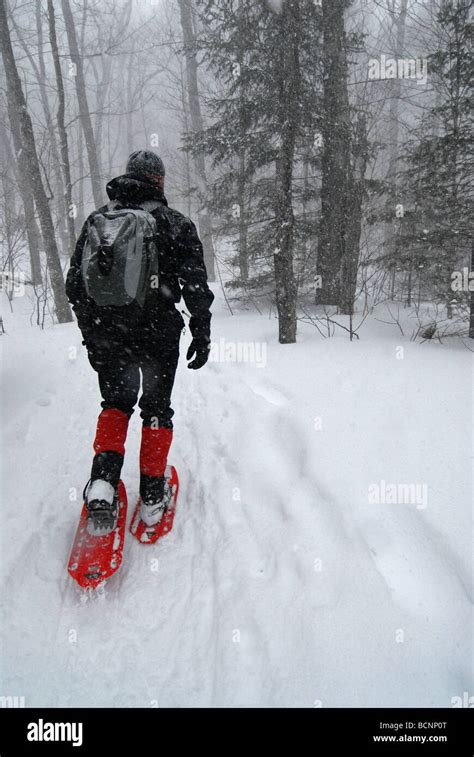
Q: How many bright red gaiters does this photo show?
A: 2